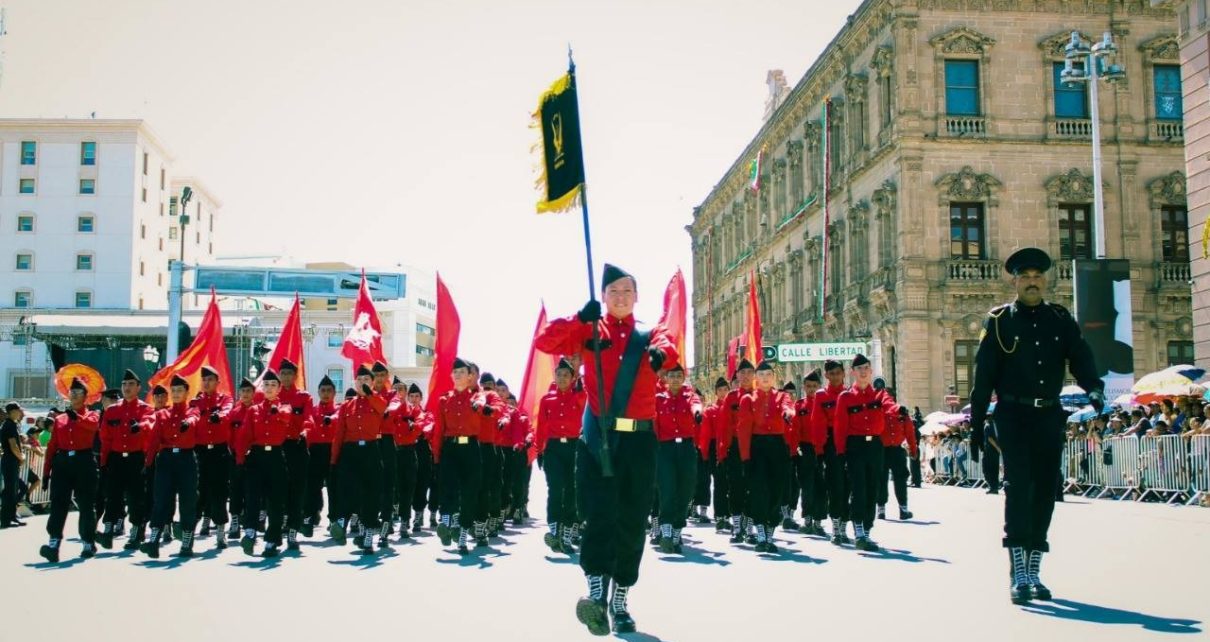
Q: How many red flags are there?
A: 8